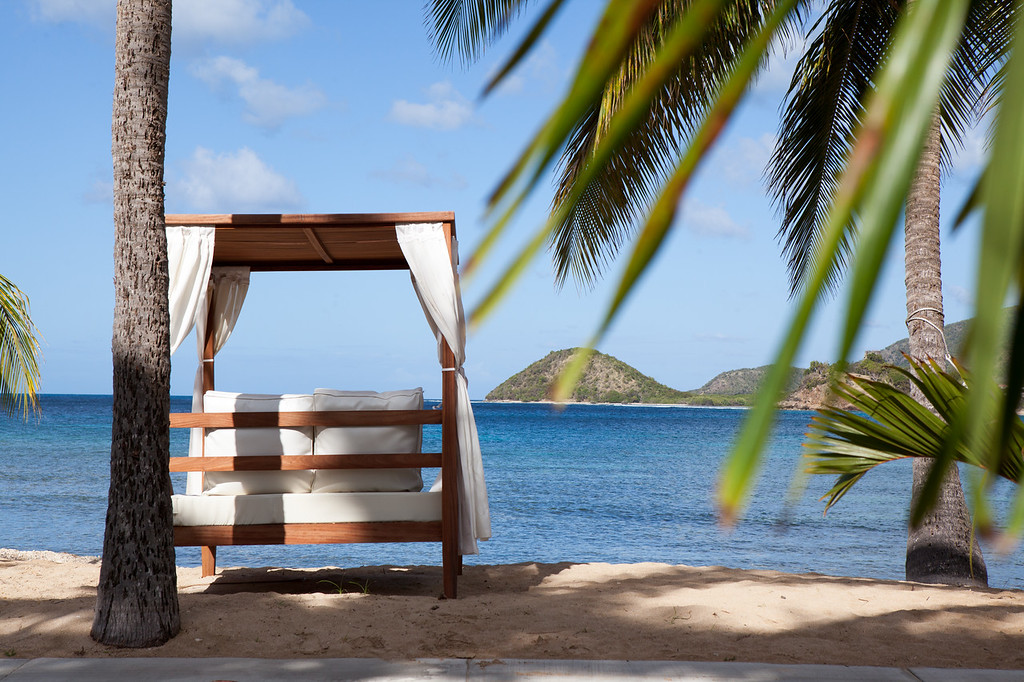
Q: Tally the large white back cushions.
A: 2